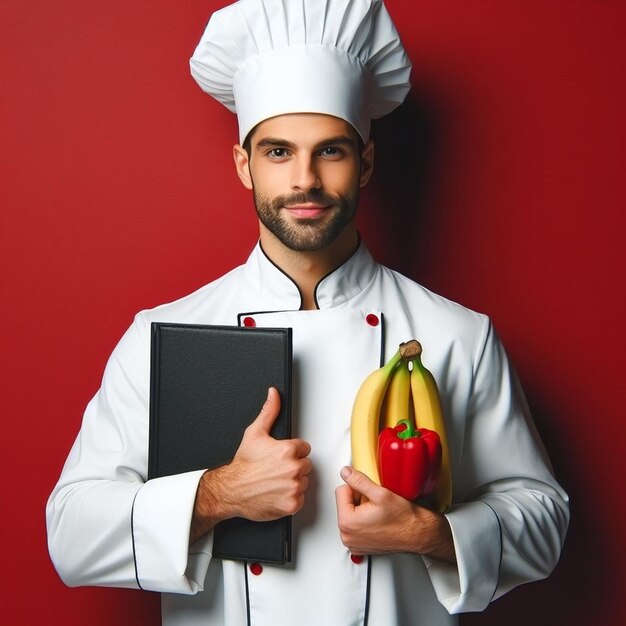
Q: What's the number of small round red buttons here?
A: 4